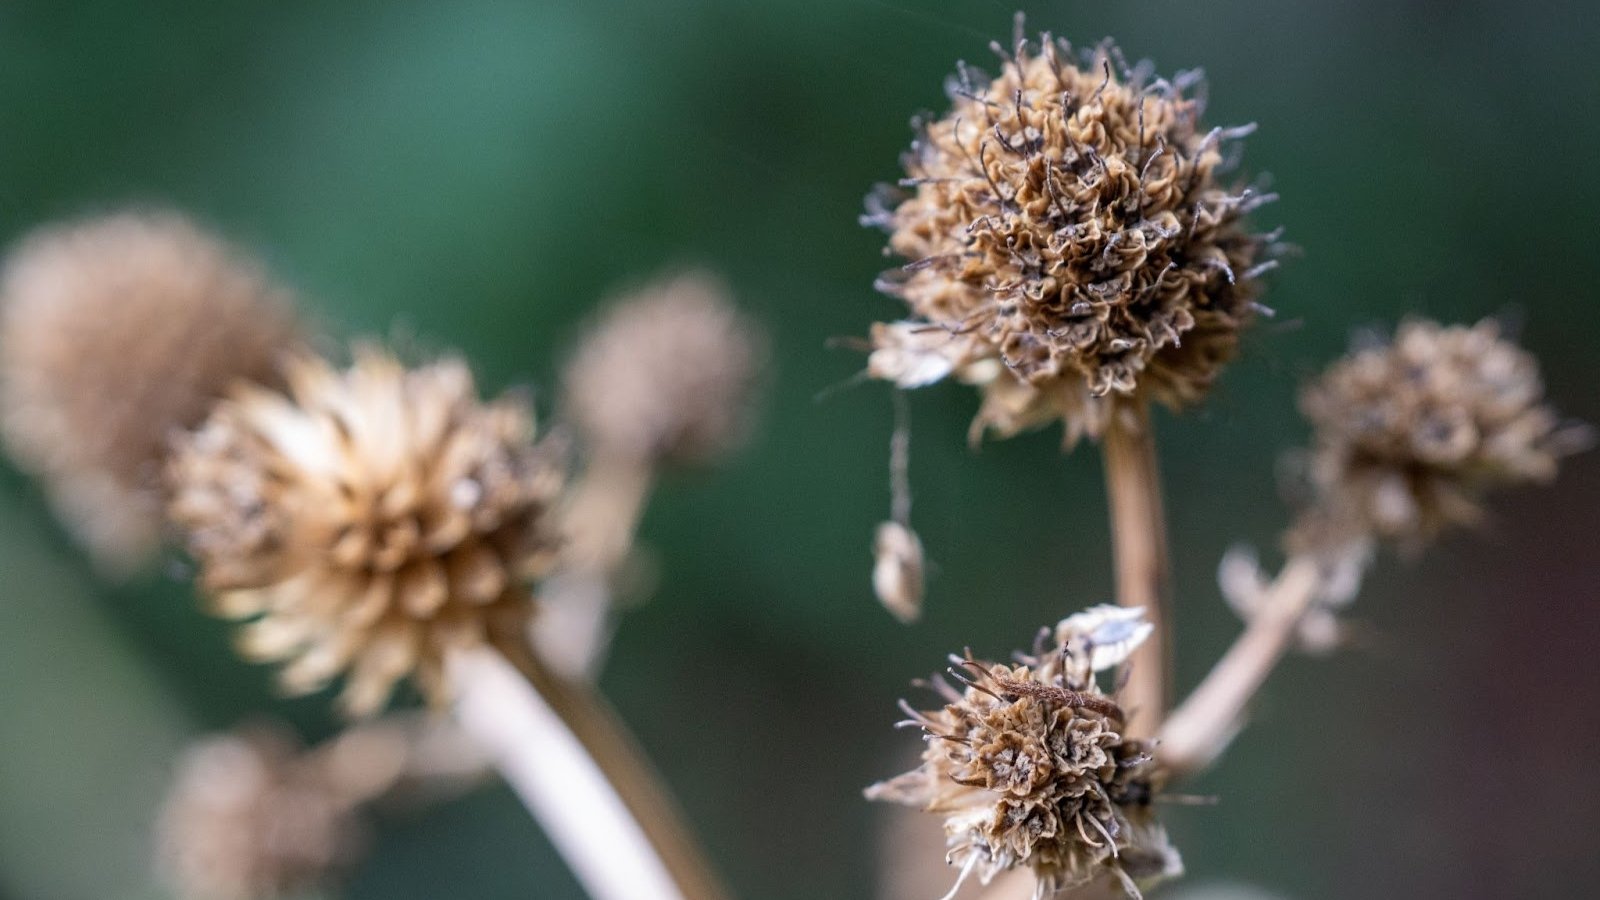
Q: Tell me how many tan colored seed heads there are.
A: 7